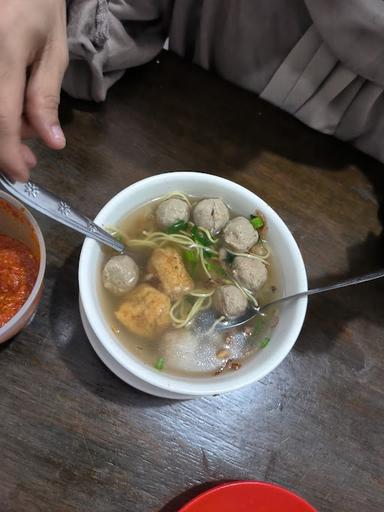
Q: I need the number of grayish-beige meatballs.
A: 6